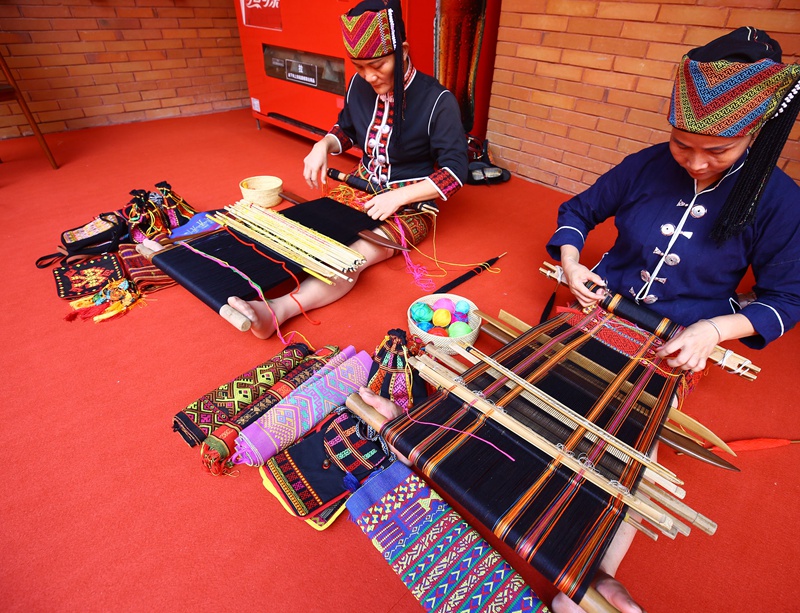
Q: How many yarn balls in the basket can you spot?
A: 8